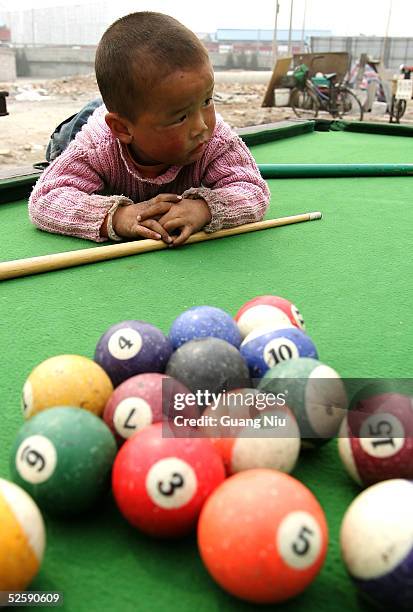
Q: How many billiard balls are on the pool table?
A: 15